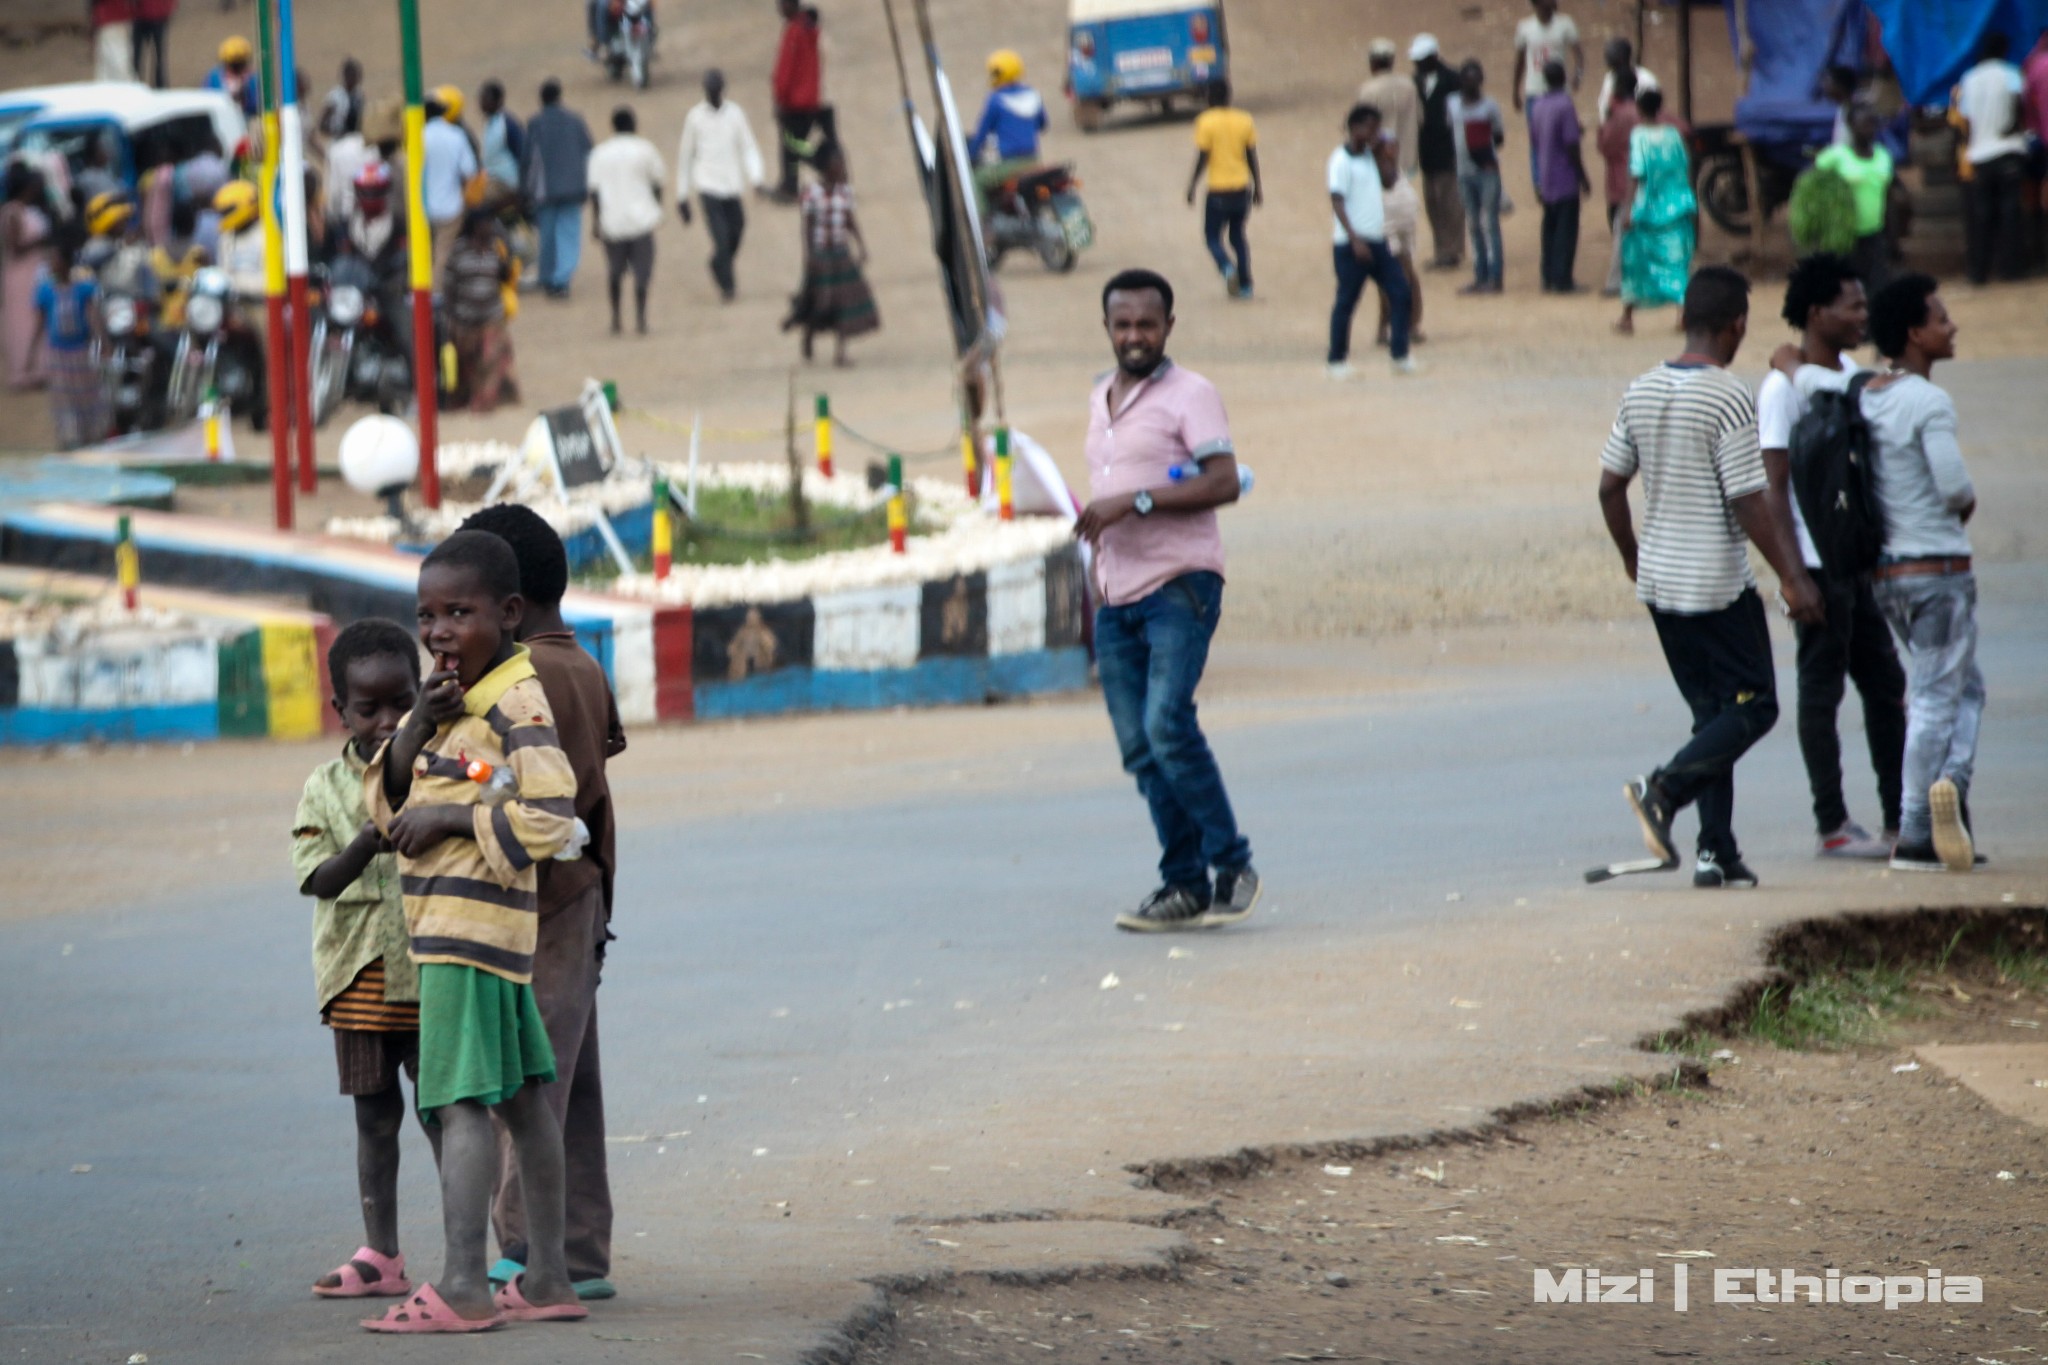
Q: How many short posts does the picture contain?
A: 8